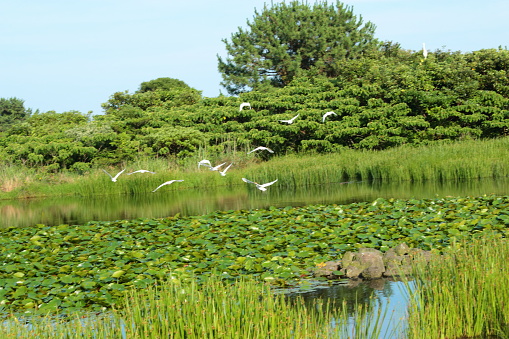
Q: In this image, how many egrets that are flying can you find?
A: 11